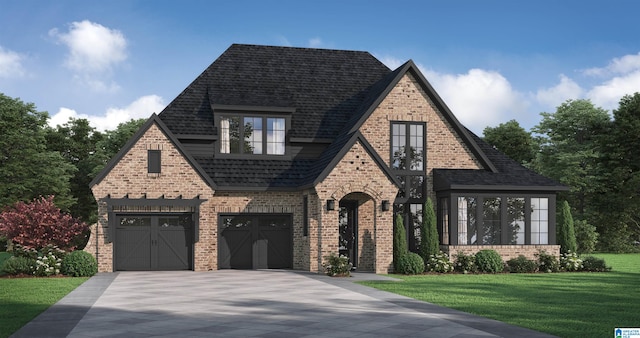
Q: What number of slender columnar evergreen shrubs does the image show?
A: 3